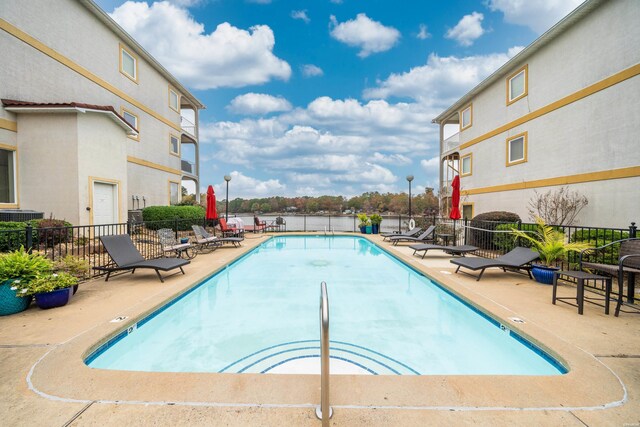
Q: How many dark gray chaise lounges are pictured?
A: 6